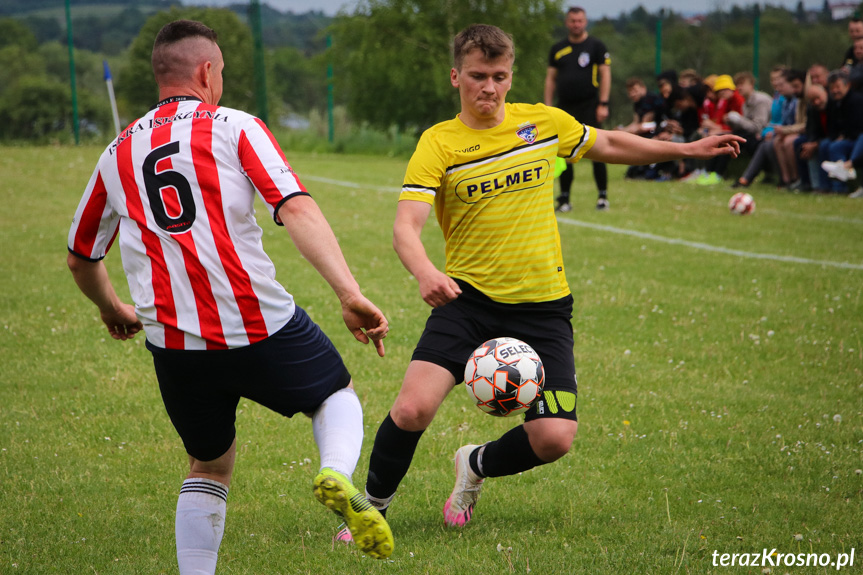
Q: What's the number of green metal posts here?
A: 5